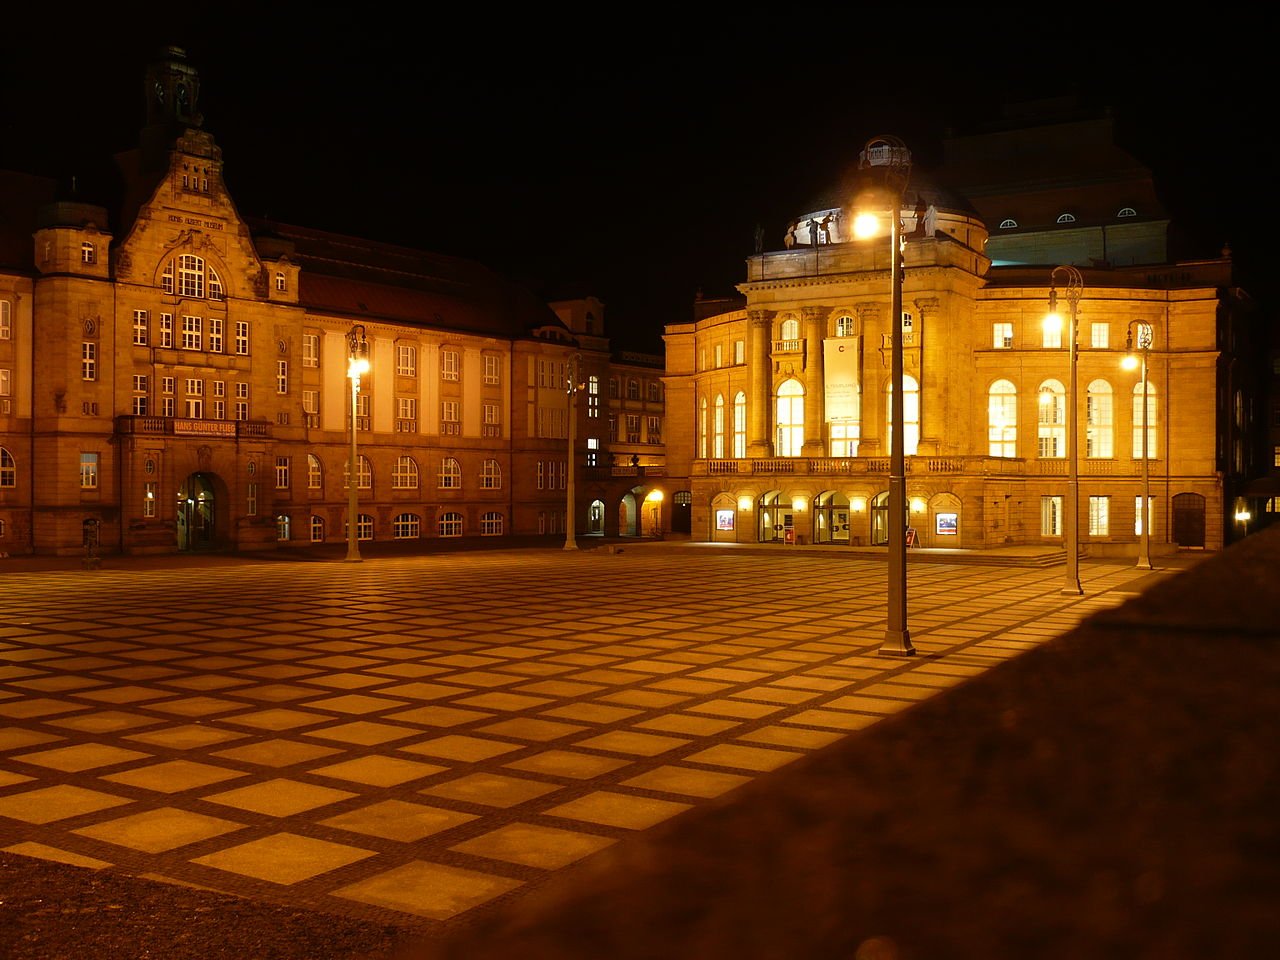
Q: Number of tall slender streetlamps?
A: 5